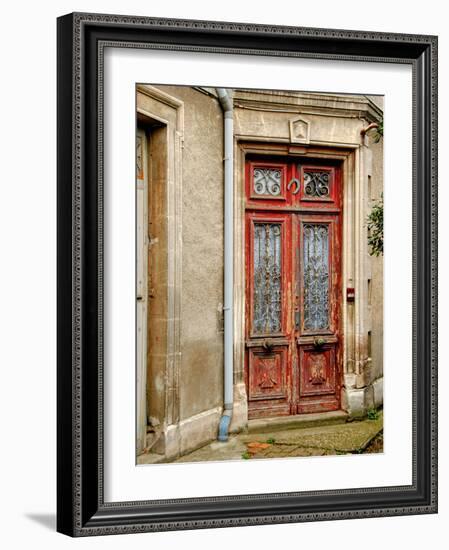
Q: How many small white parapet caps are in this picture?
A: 0